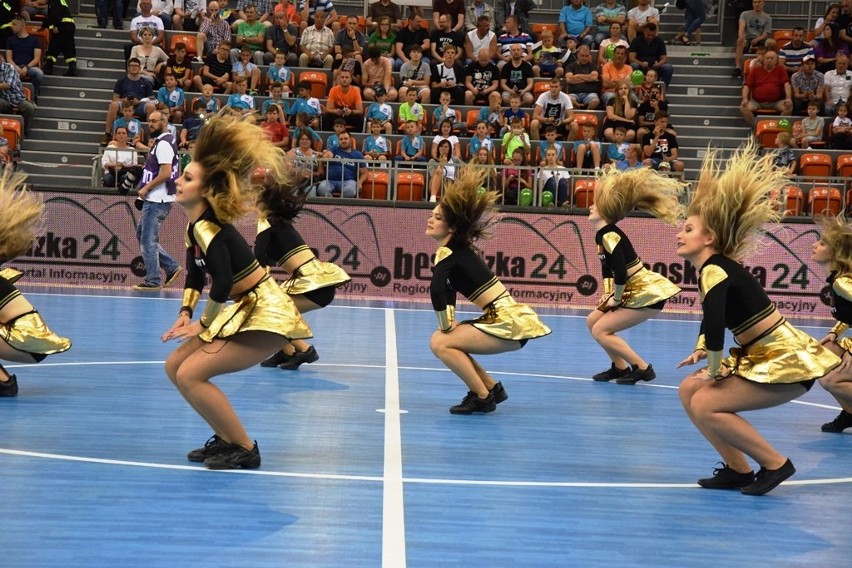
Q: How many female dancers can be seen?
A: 7